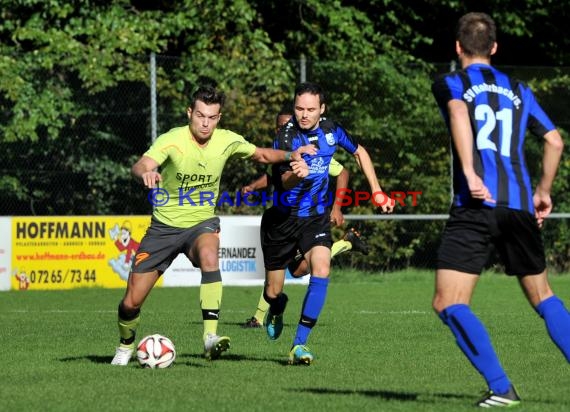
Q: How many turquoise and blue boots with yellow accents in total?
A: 2